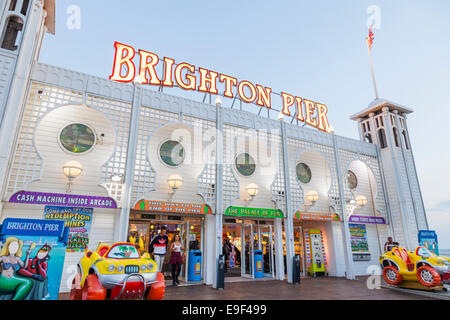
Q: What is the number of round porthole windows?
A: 5